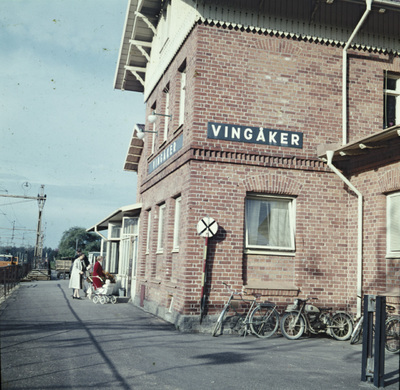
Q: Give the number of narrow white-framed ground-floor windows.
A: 3